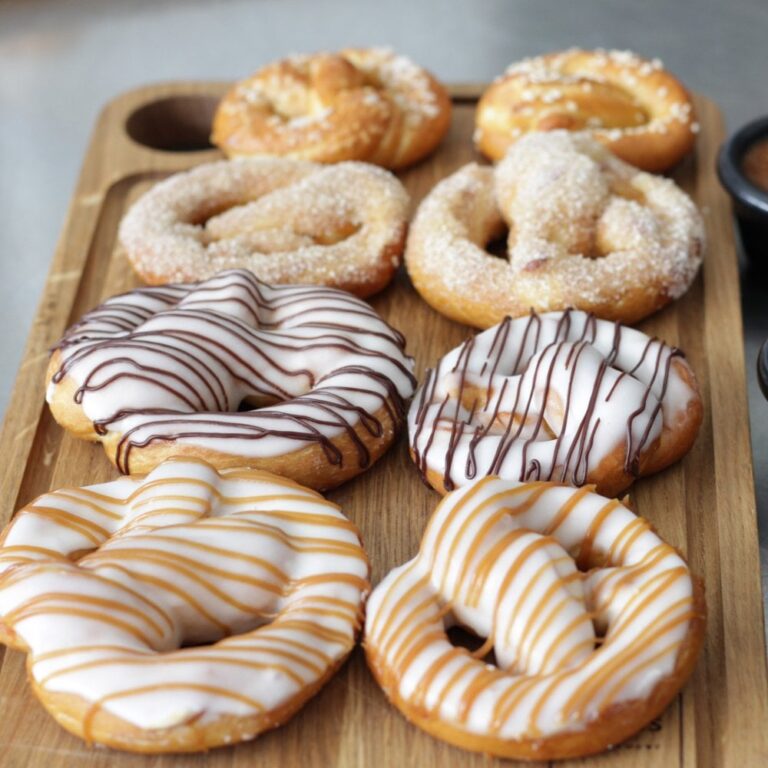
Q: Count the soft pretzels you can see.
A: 8